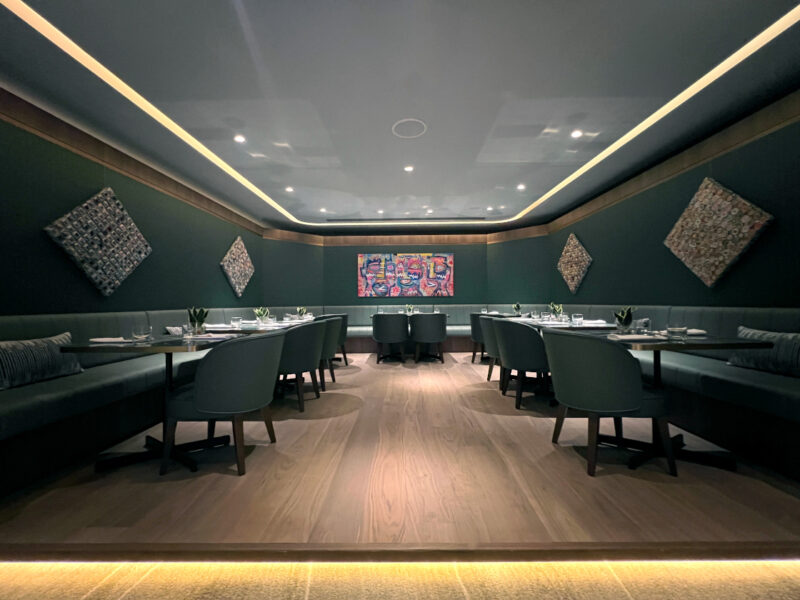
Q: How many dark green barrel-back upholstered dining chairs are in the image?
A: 10